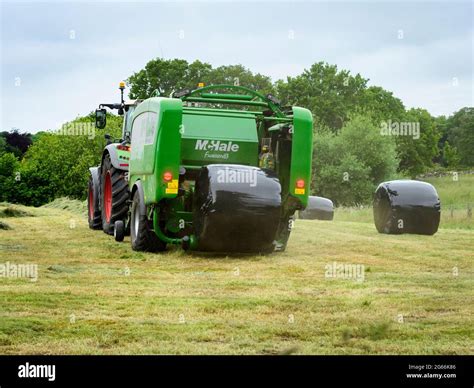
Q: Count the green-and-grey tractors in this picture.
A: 1